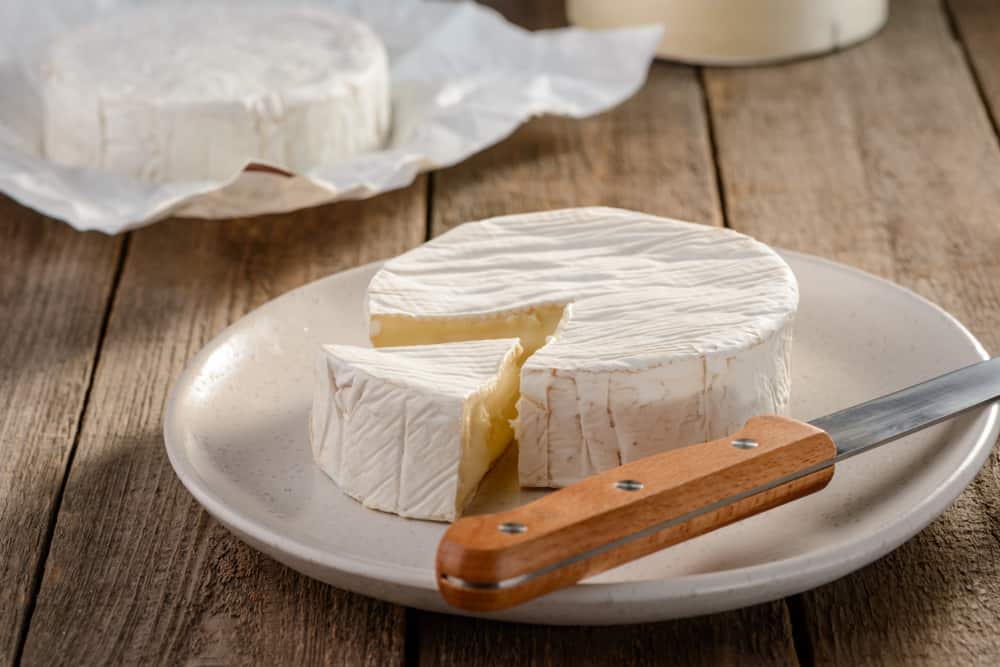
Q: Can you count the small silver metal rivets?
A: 3